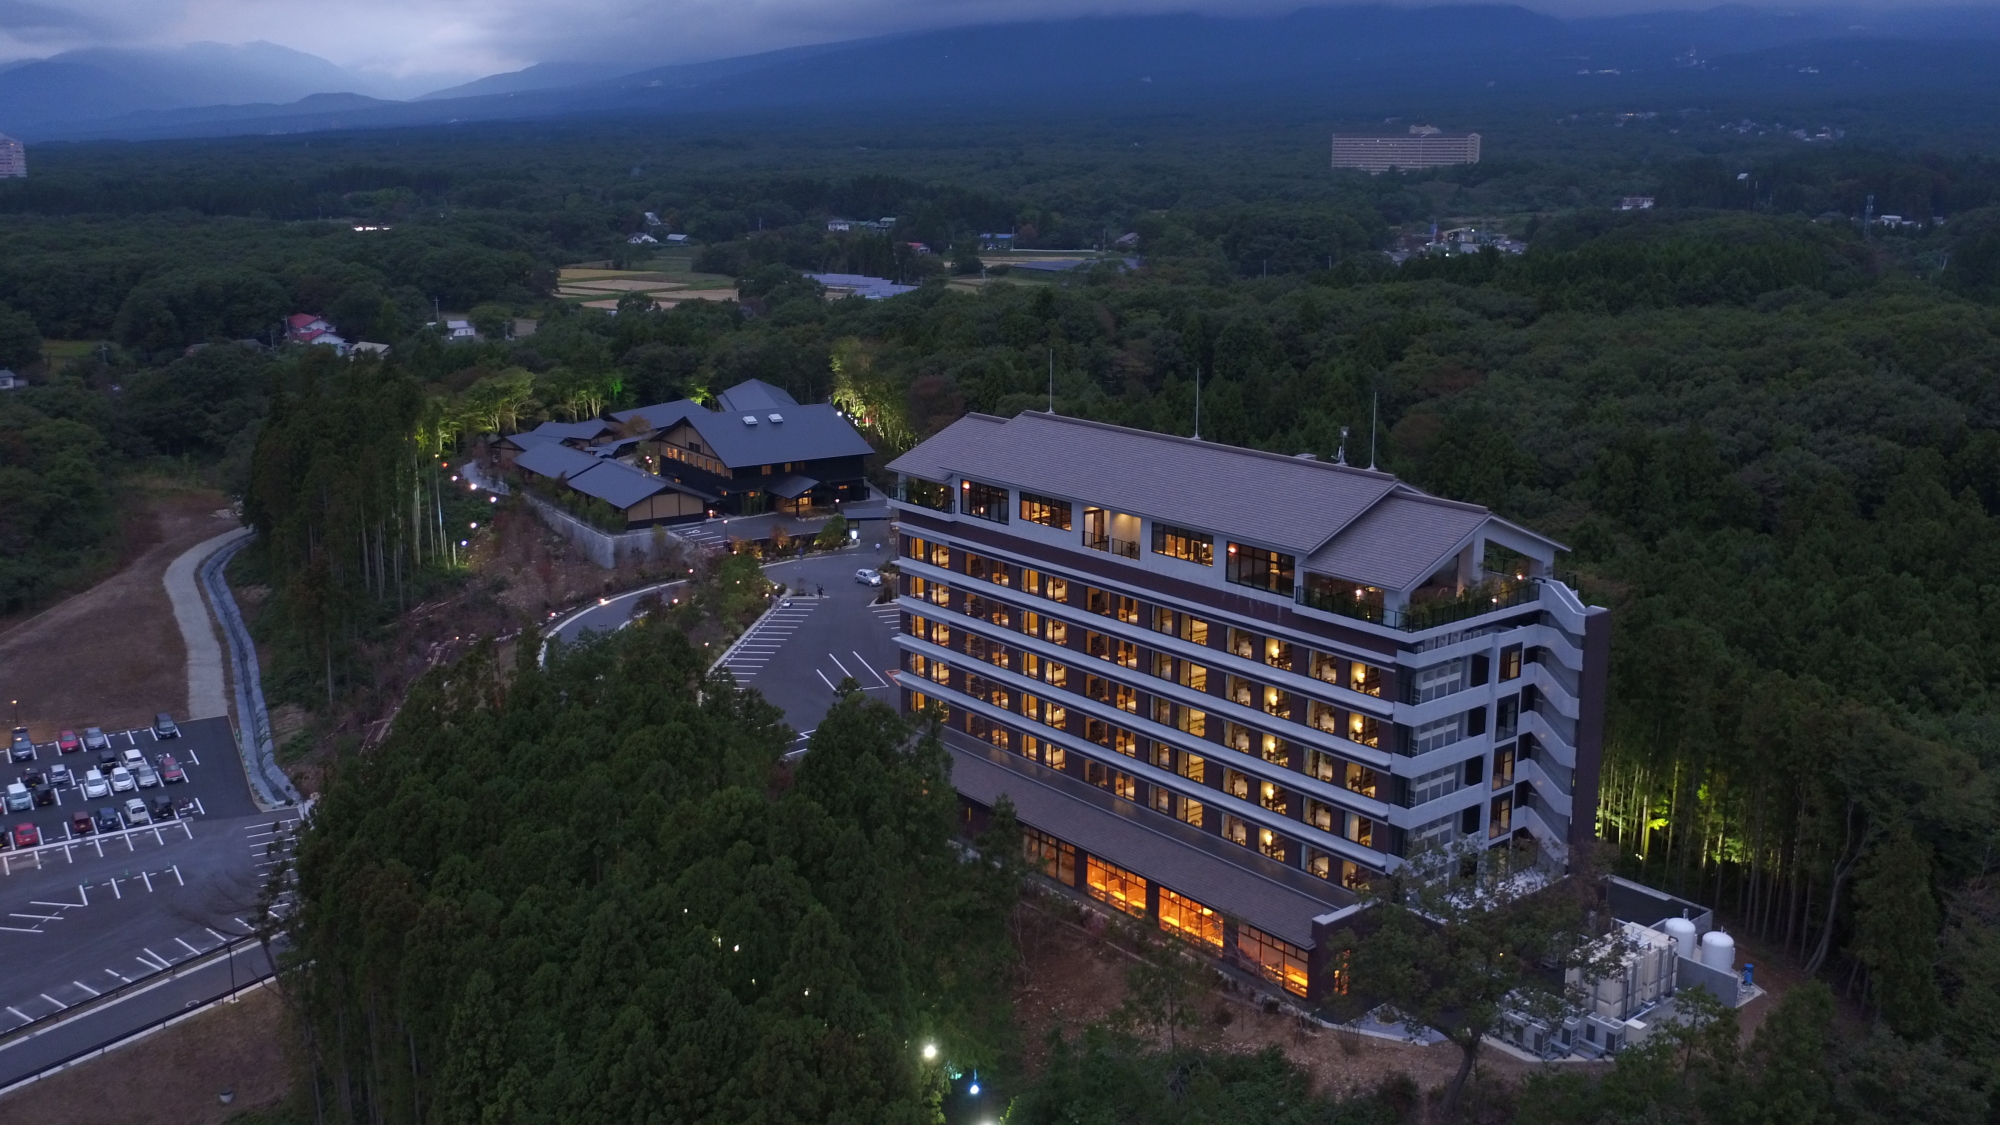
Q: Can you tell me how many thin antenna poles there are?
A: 3